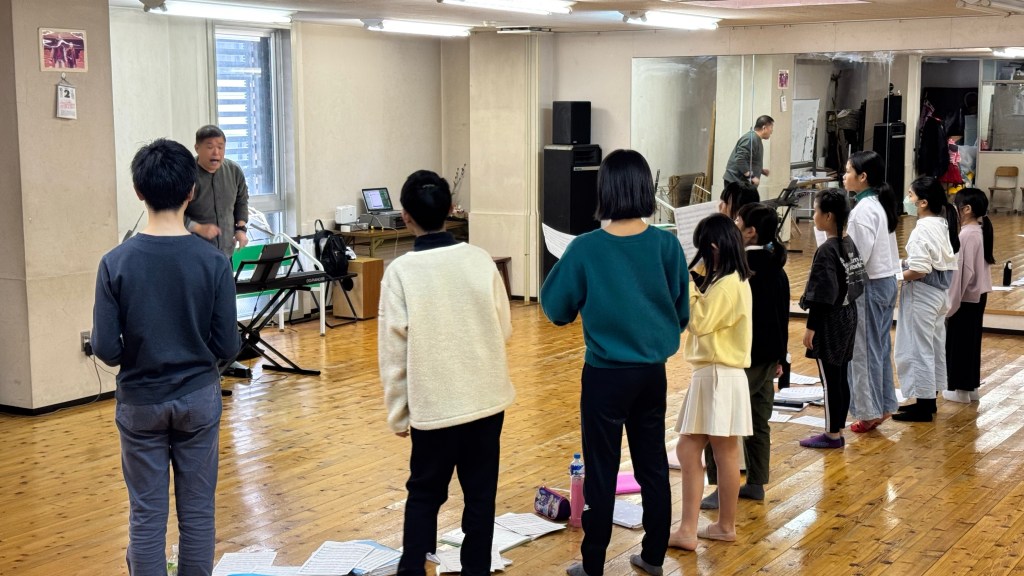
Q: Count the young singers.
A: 10